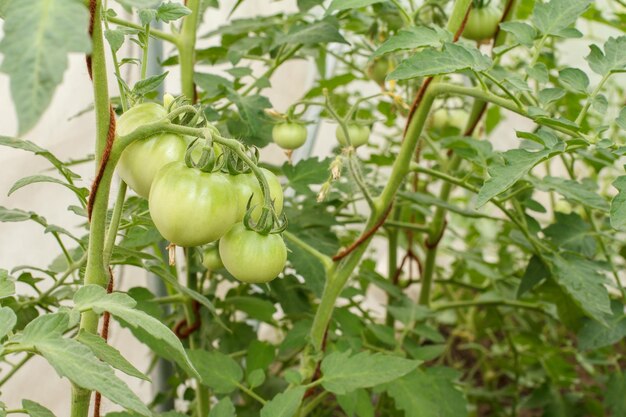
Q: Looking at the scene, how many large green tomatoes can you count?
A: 4